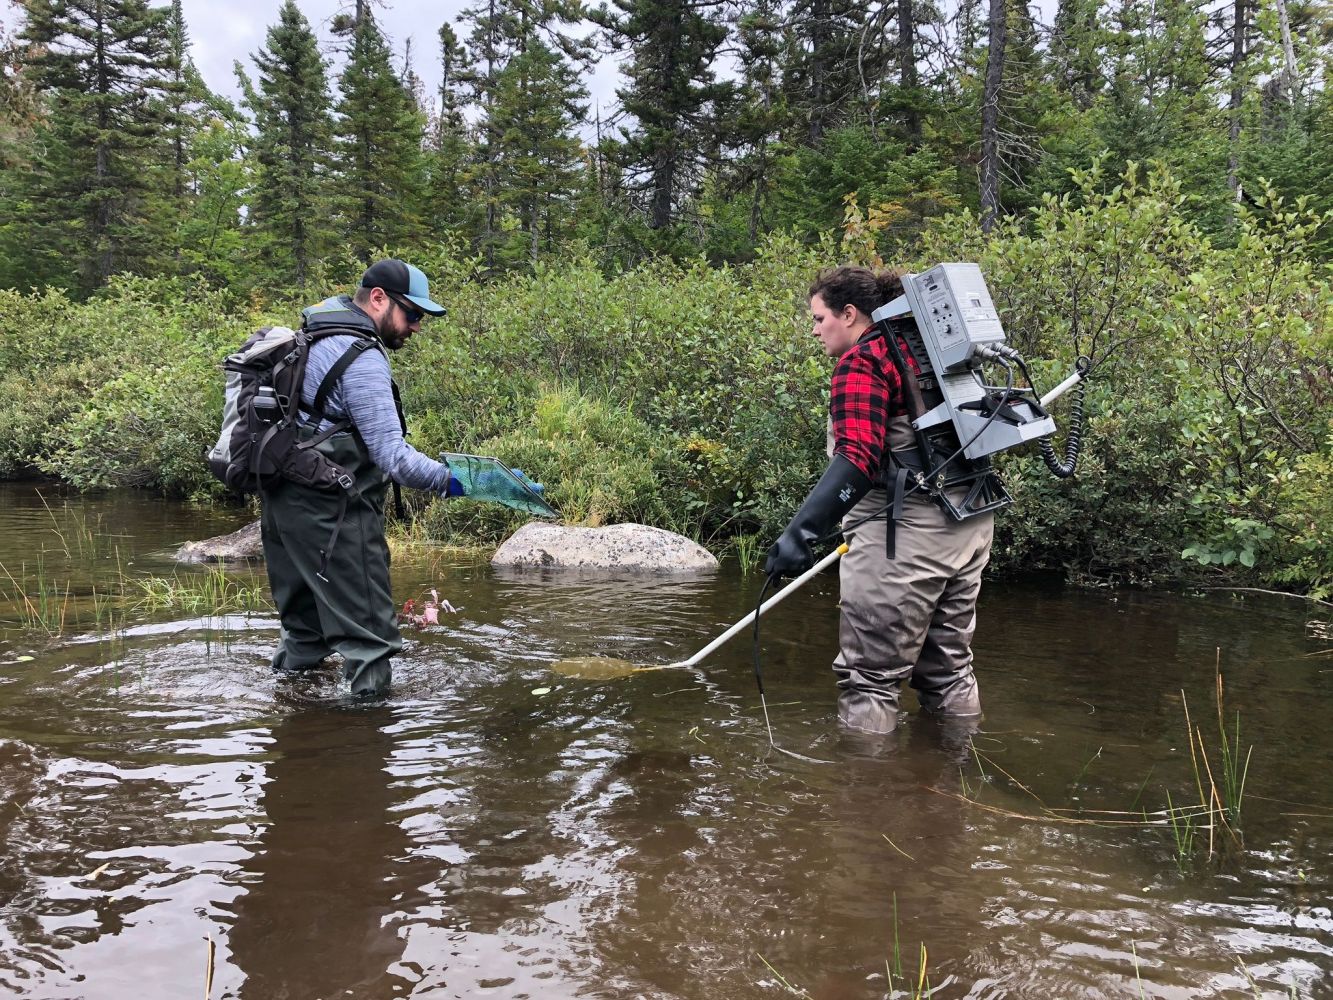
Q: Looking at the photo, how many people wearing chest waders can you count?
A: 2